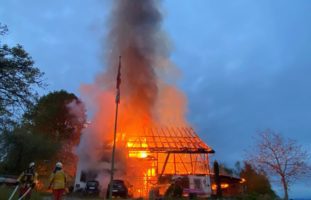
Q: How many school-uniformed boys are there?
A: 0